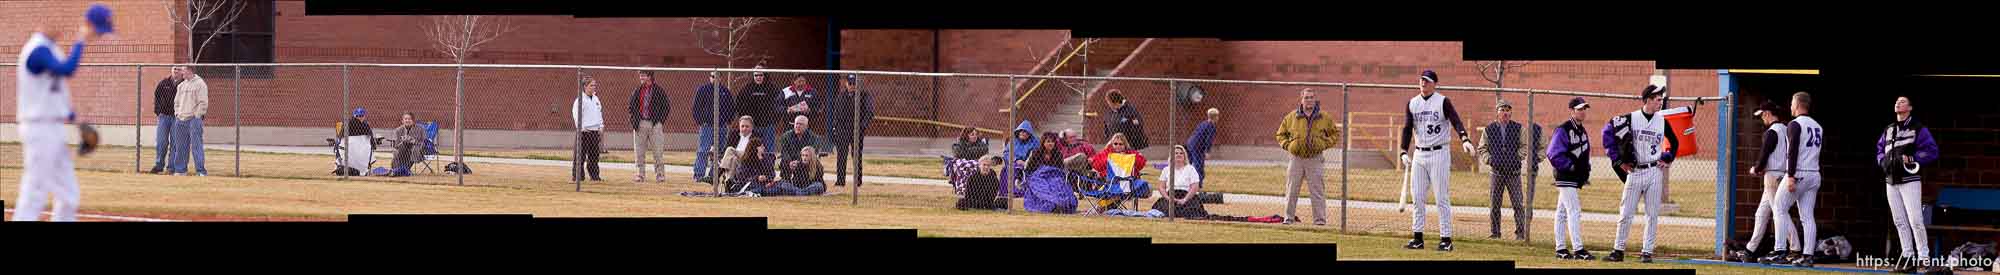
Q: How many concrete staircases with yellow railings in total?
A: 1